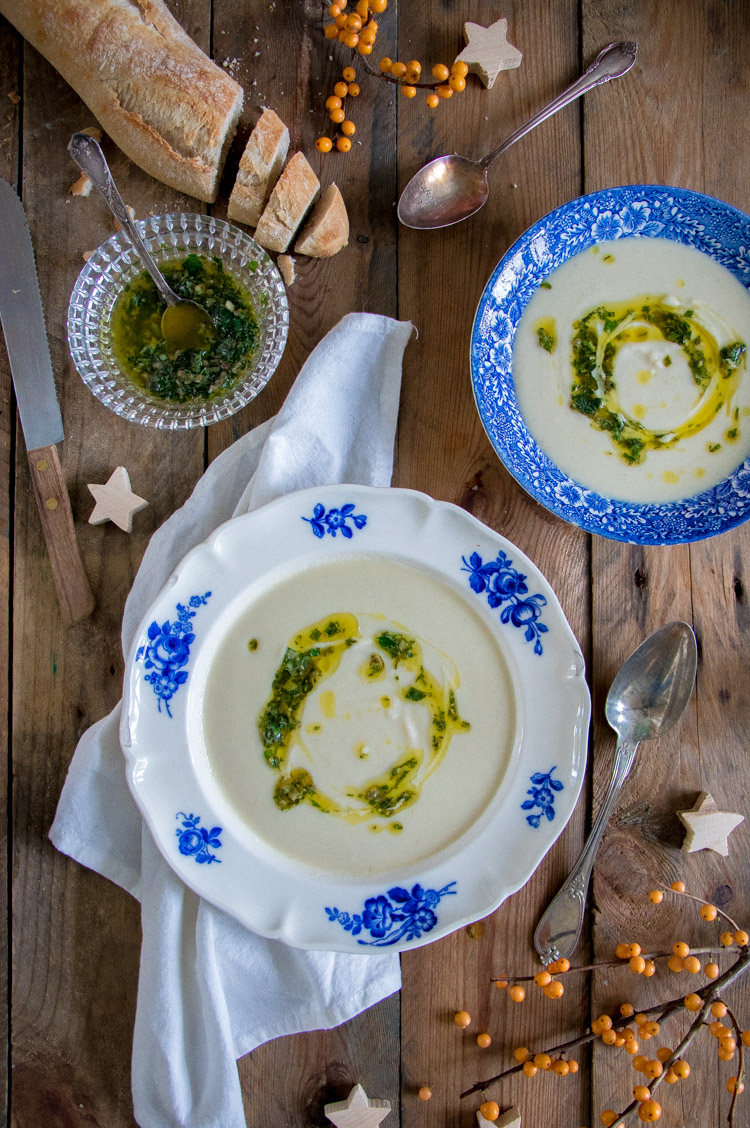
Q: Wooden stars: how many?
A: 5